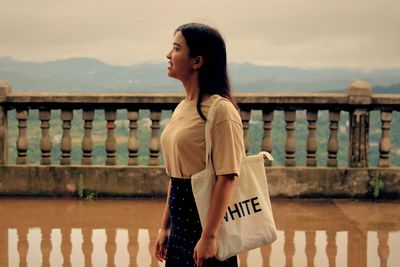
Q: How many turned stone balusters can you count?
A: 13